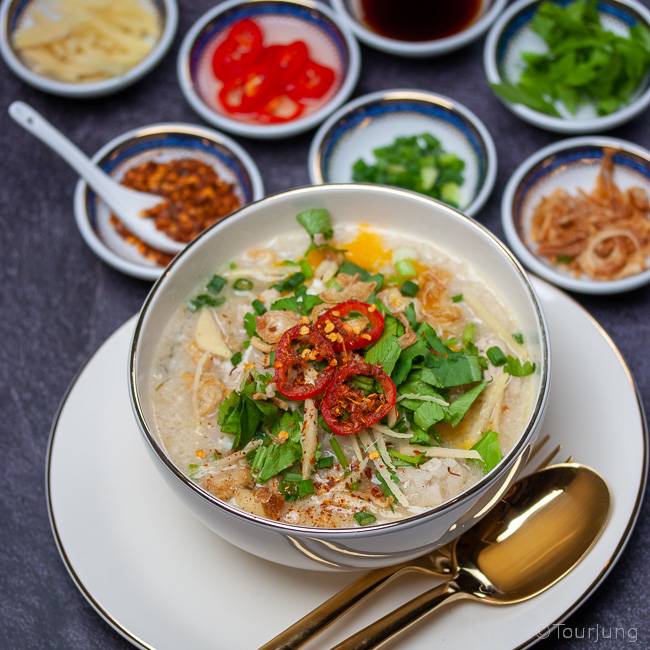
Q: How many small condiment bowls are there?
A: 7